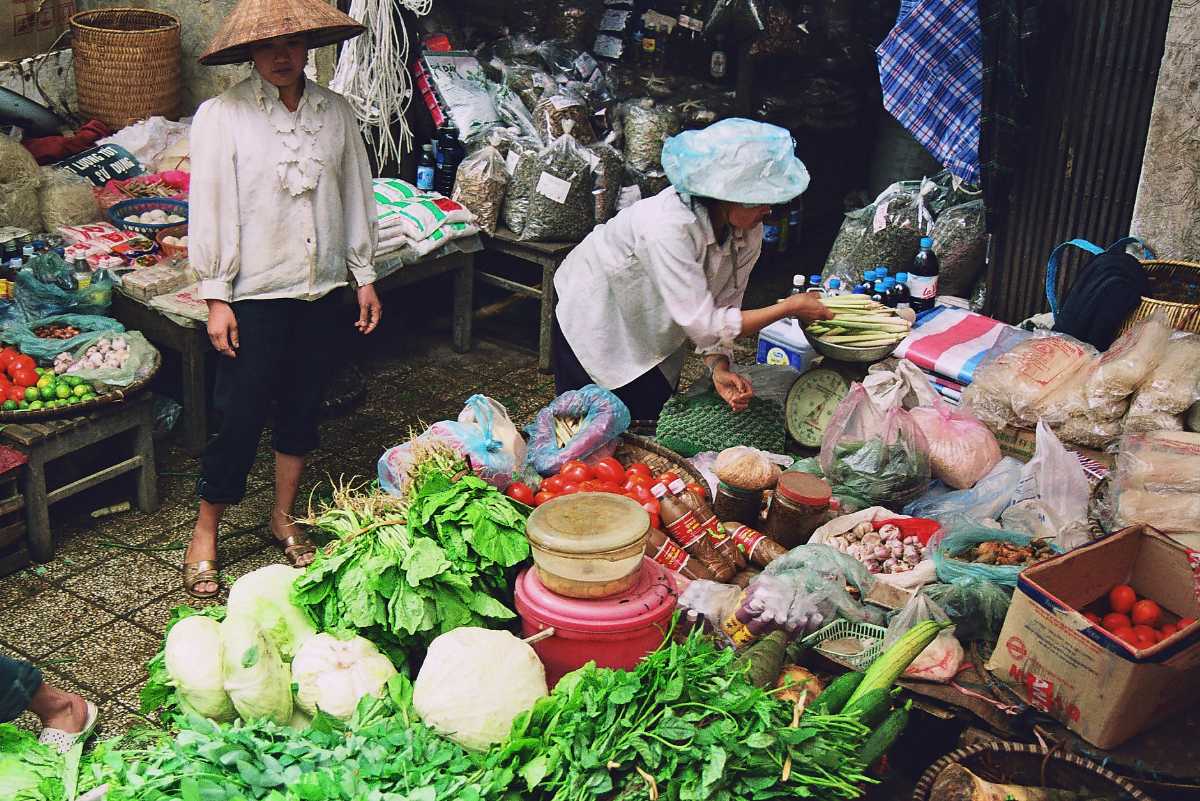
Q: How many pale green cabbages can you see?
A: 5